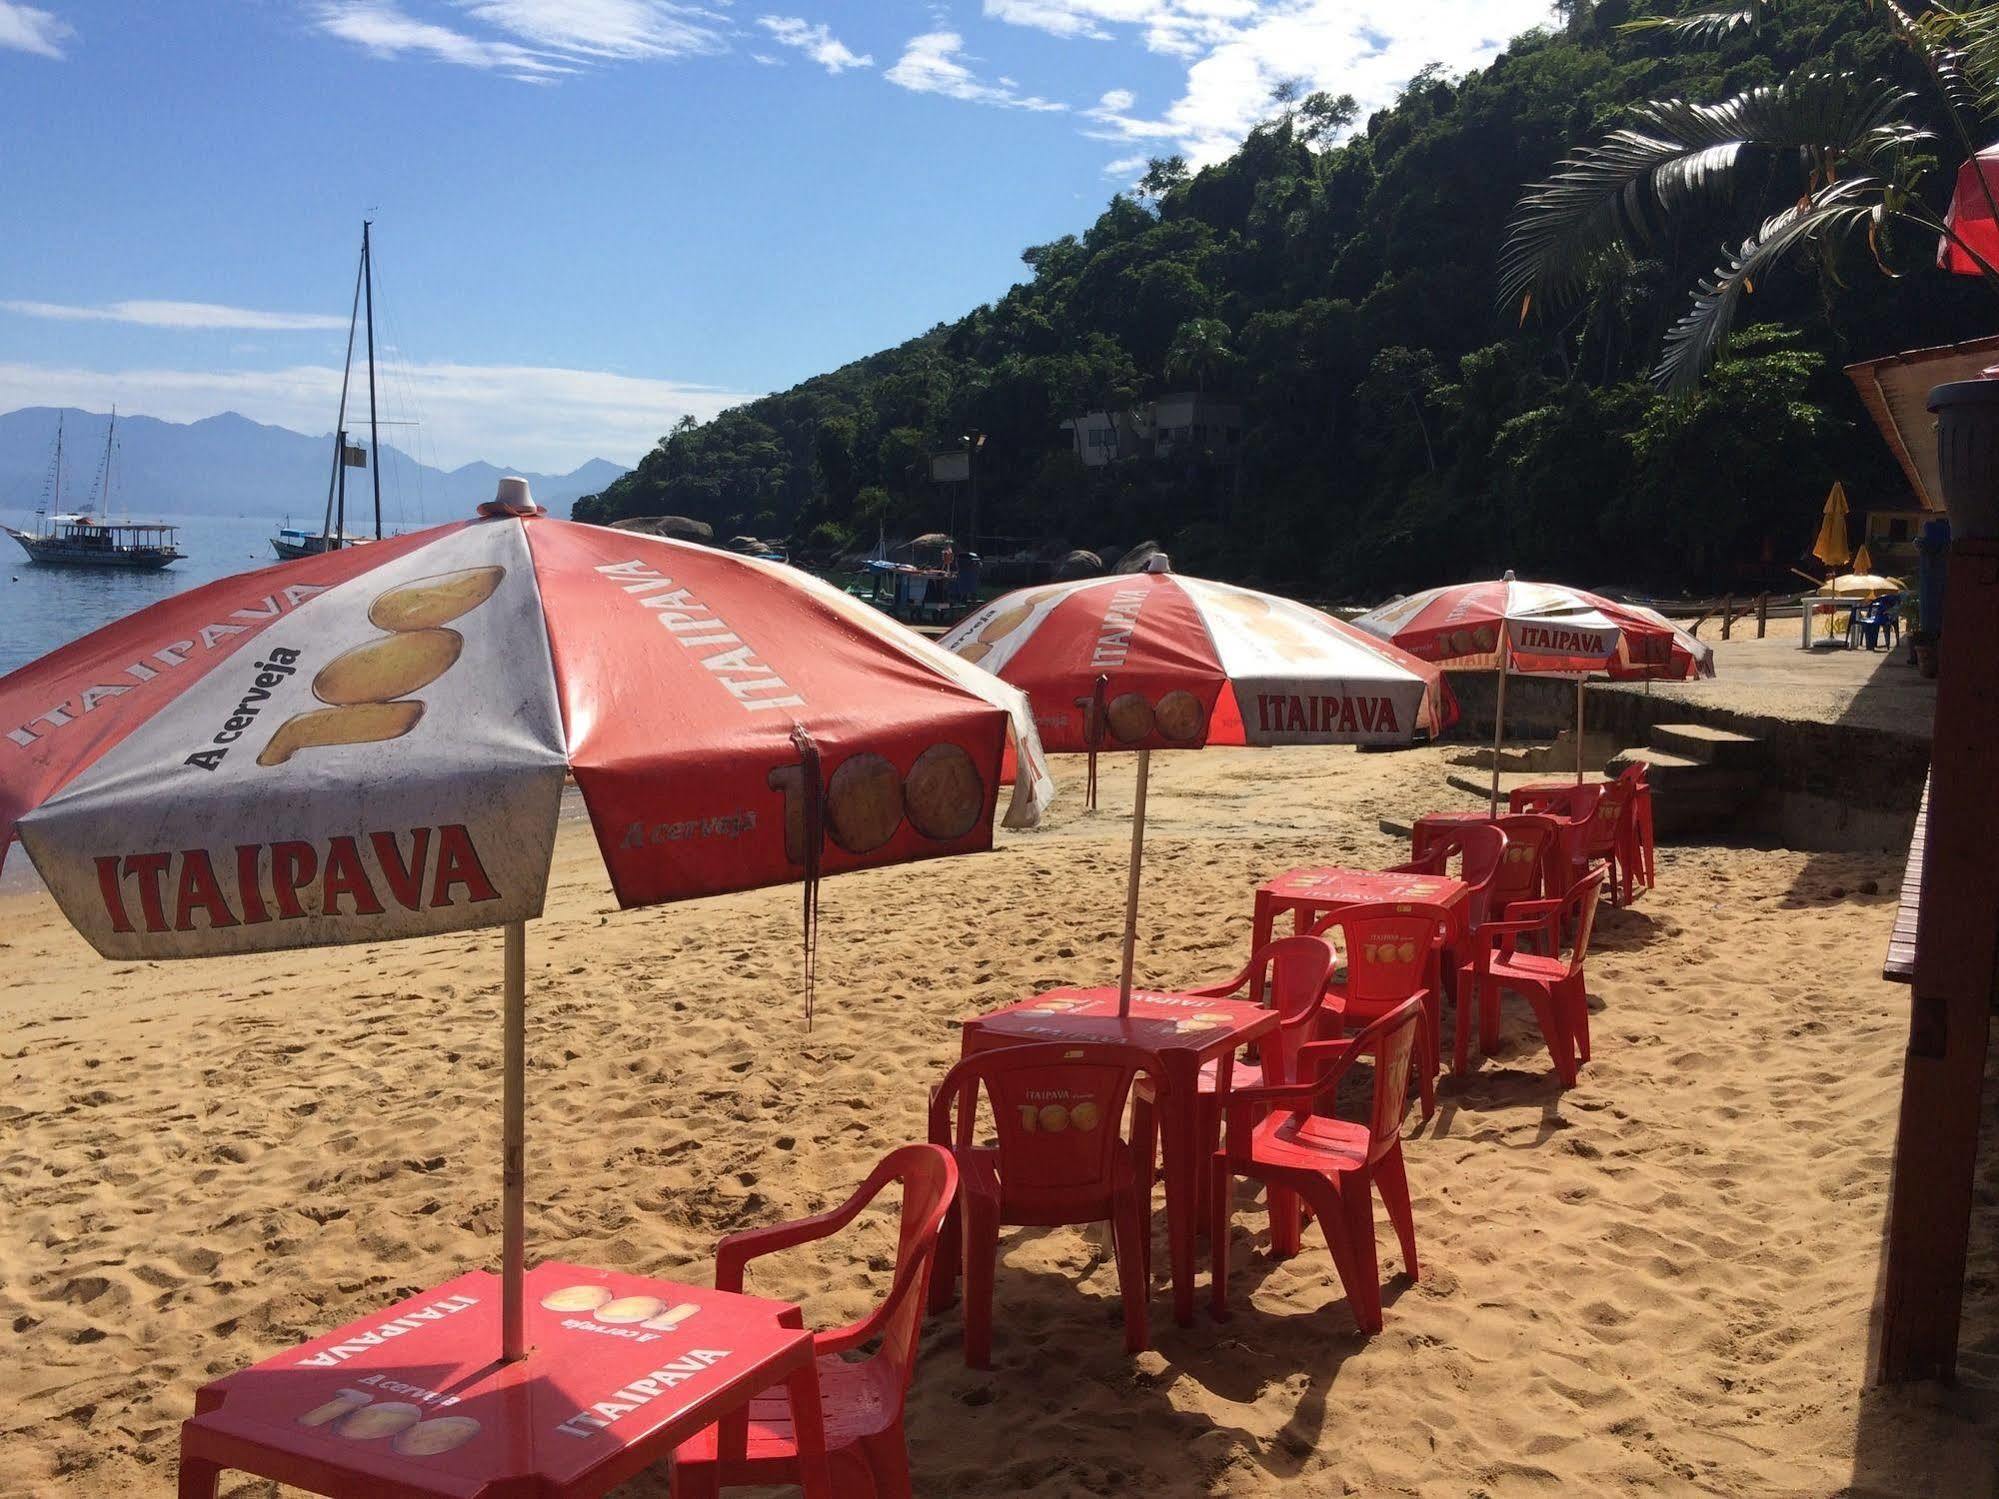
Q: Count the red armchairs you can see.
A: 11